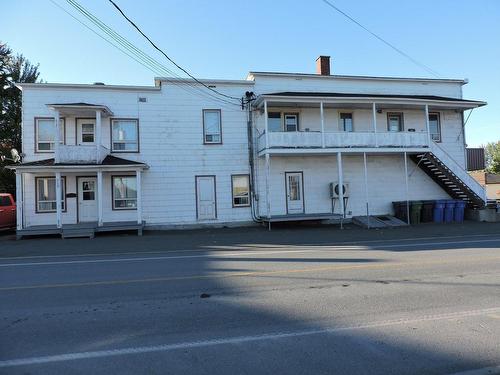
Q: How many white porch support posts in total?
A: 14